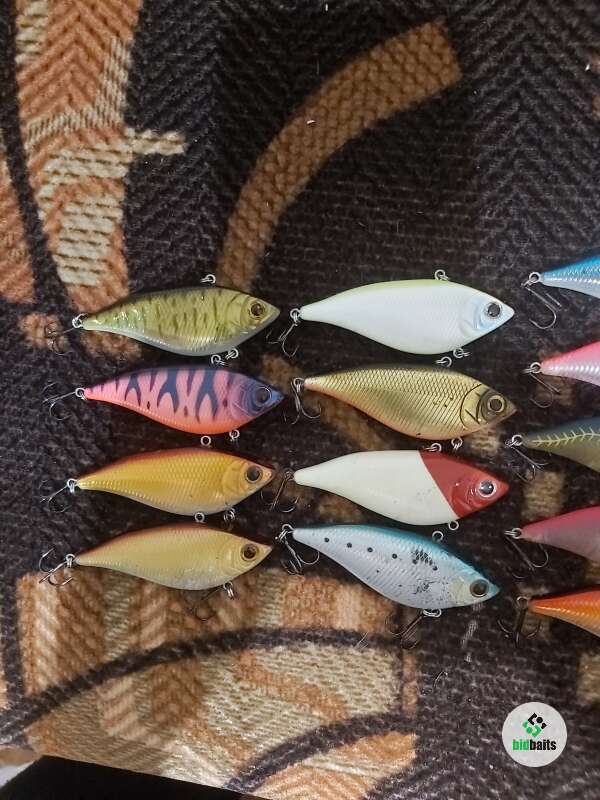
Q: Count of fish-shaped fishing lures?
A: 13